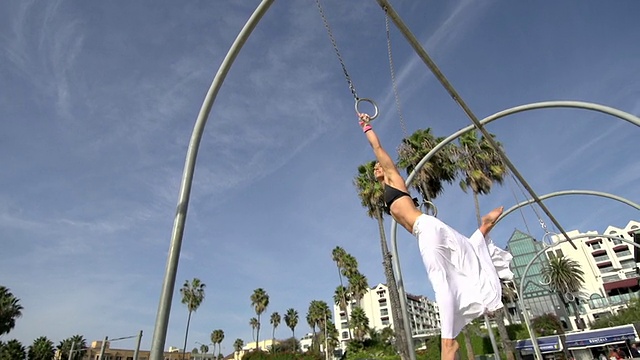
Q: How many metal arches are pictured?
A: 4